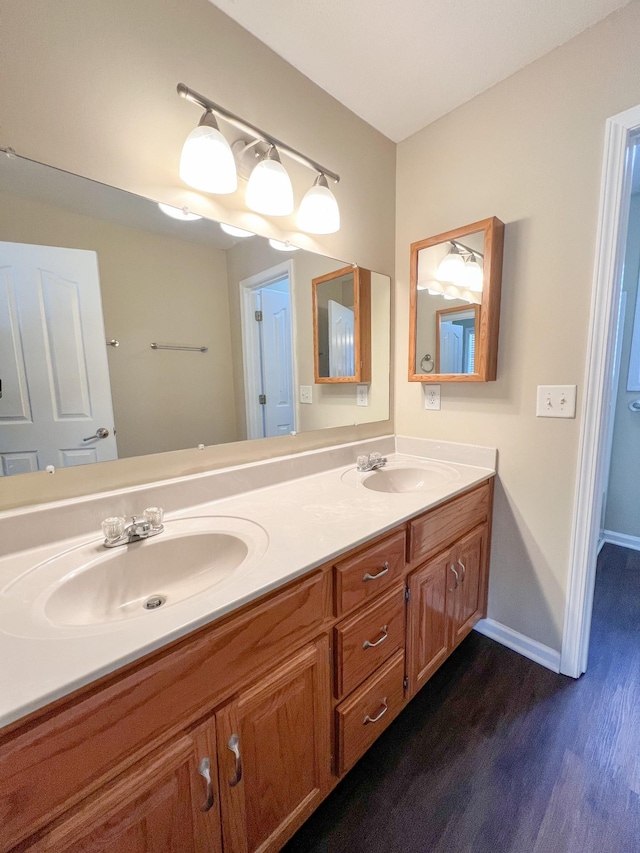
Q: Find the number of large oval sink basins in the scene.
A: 2